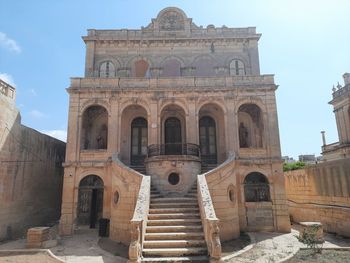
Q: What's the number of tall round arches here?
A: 5